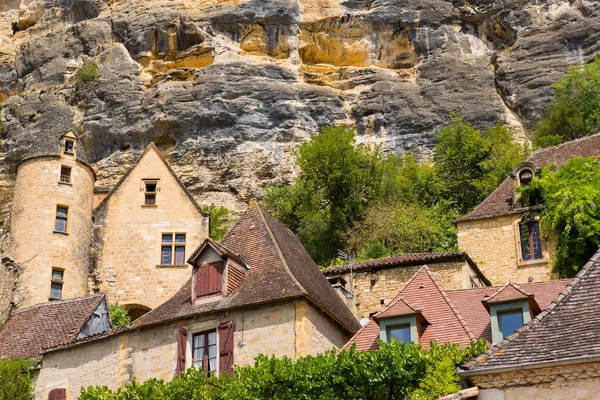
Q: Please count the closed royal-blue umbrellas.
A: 0